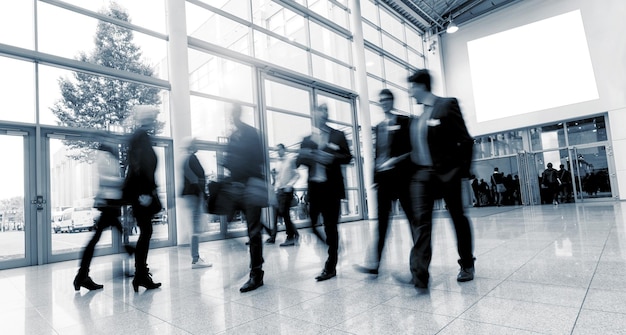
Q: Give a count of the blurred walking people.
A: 8